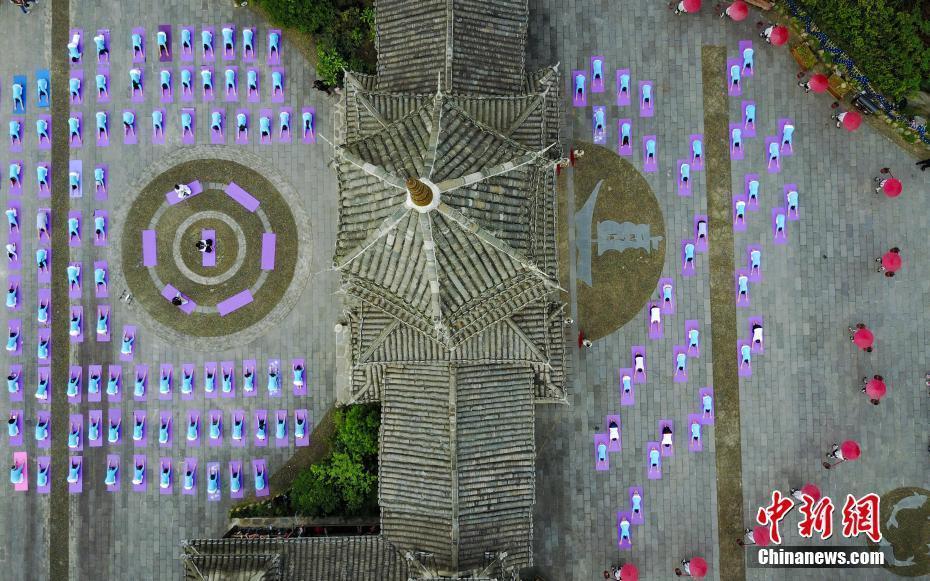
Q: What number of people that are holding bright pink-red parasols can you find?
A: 14